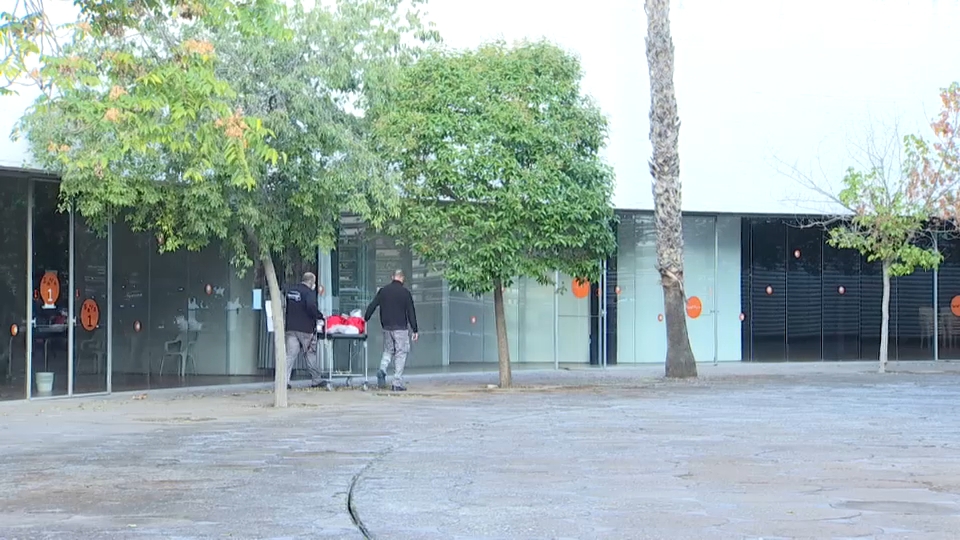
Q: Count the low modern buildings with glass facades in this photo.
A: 1